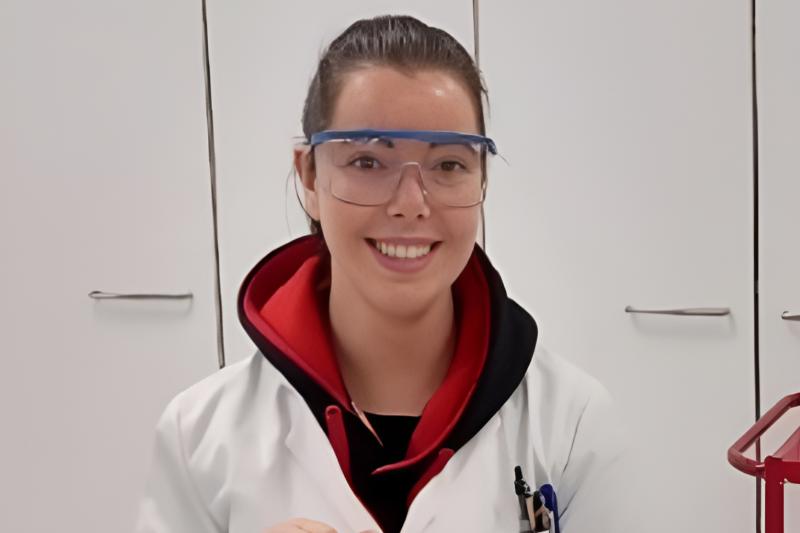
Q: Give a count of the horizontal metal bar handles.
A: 3